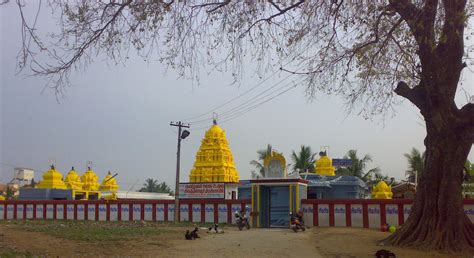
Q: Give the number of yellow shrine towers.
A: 7